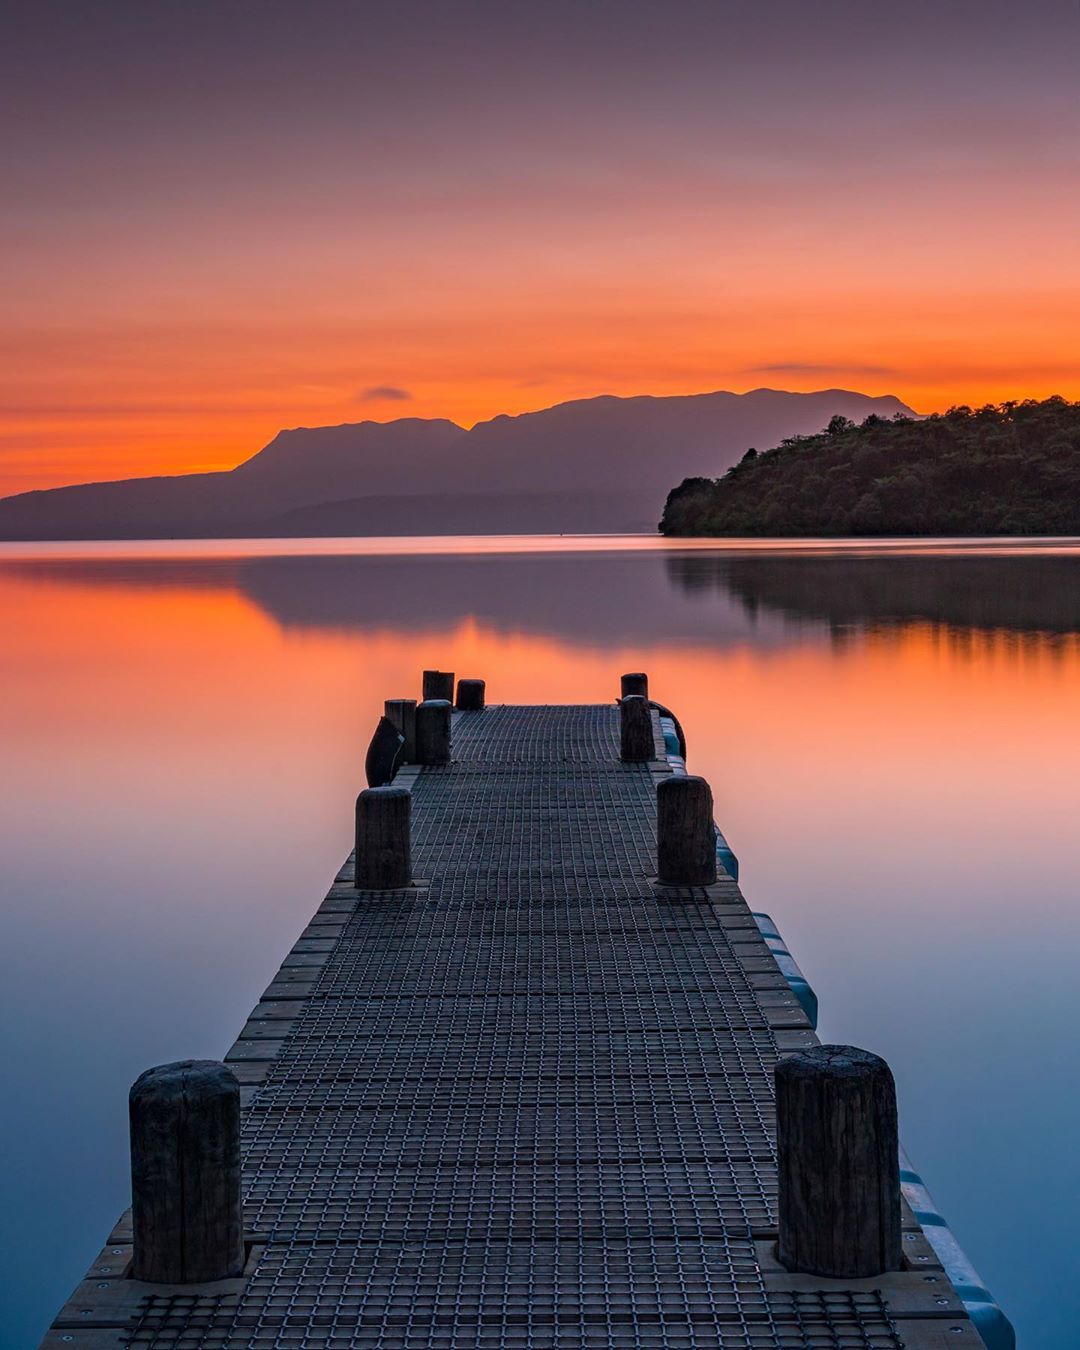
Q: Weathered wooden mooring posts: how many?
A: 10